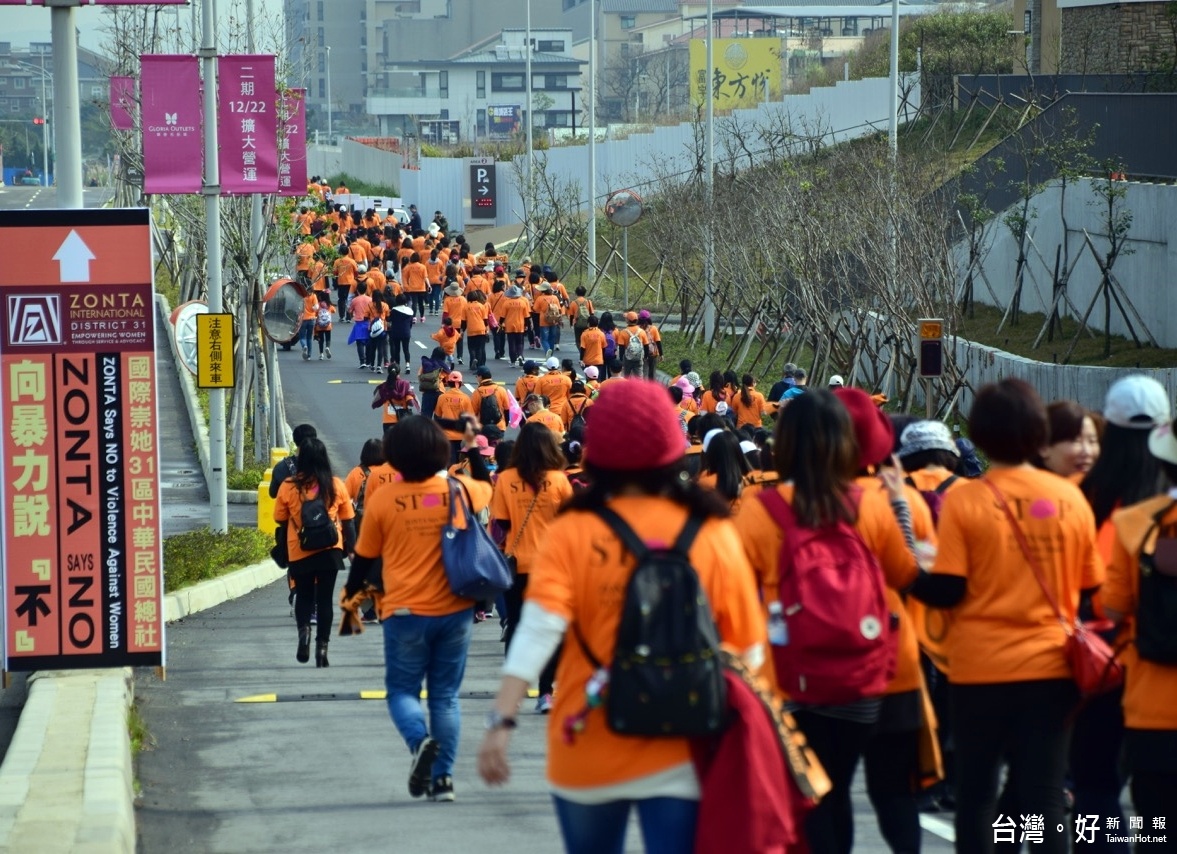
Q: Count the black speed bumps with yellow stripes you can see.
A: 2